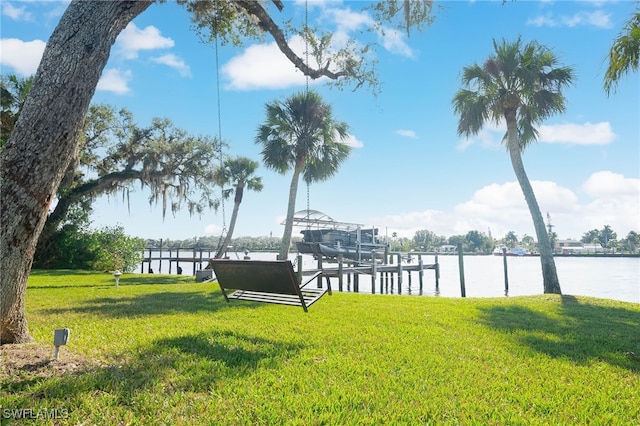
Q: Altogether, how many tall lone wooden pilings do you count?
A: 2